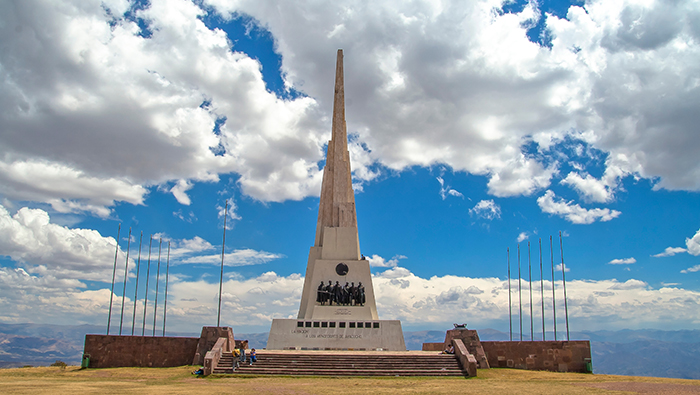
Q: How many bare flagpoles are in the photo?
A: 13